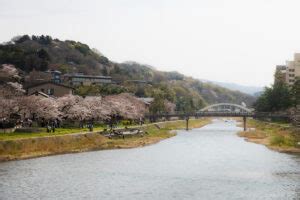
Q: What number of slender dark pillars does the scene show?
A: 2